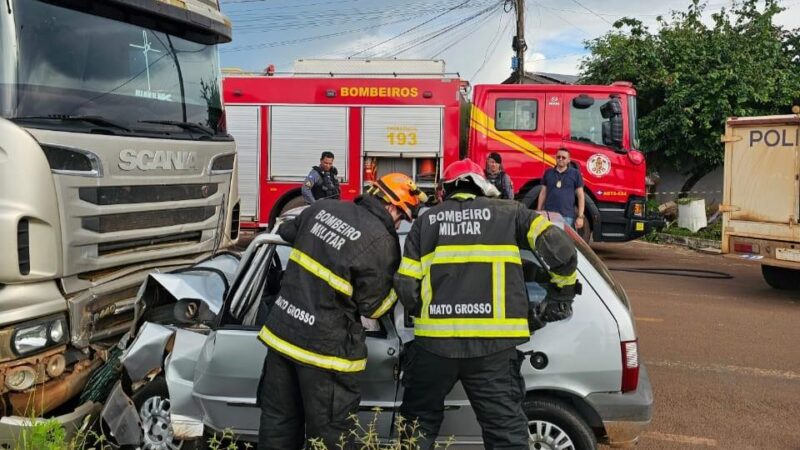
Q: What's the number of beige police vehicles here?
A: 1